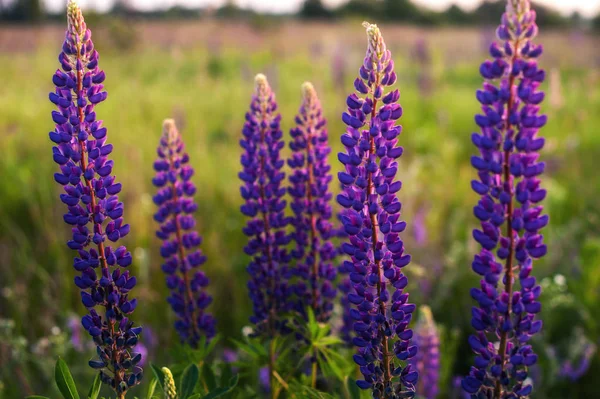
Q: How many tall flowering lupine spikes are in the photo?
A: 6